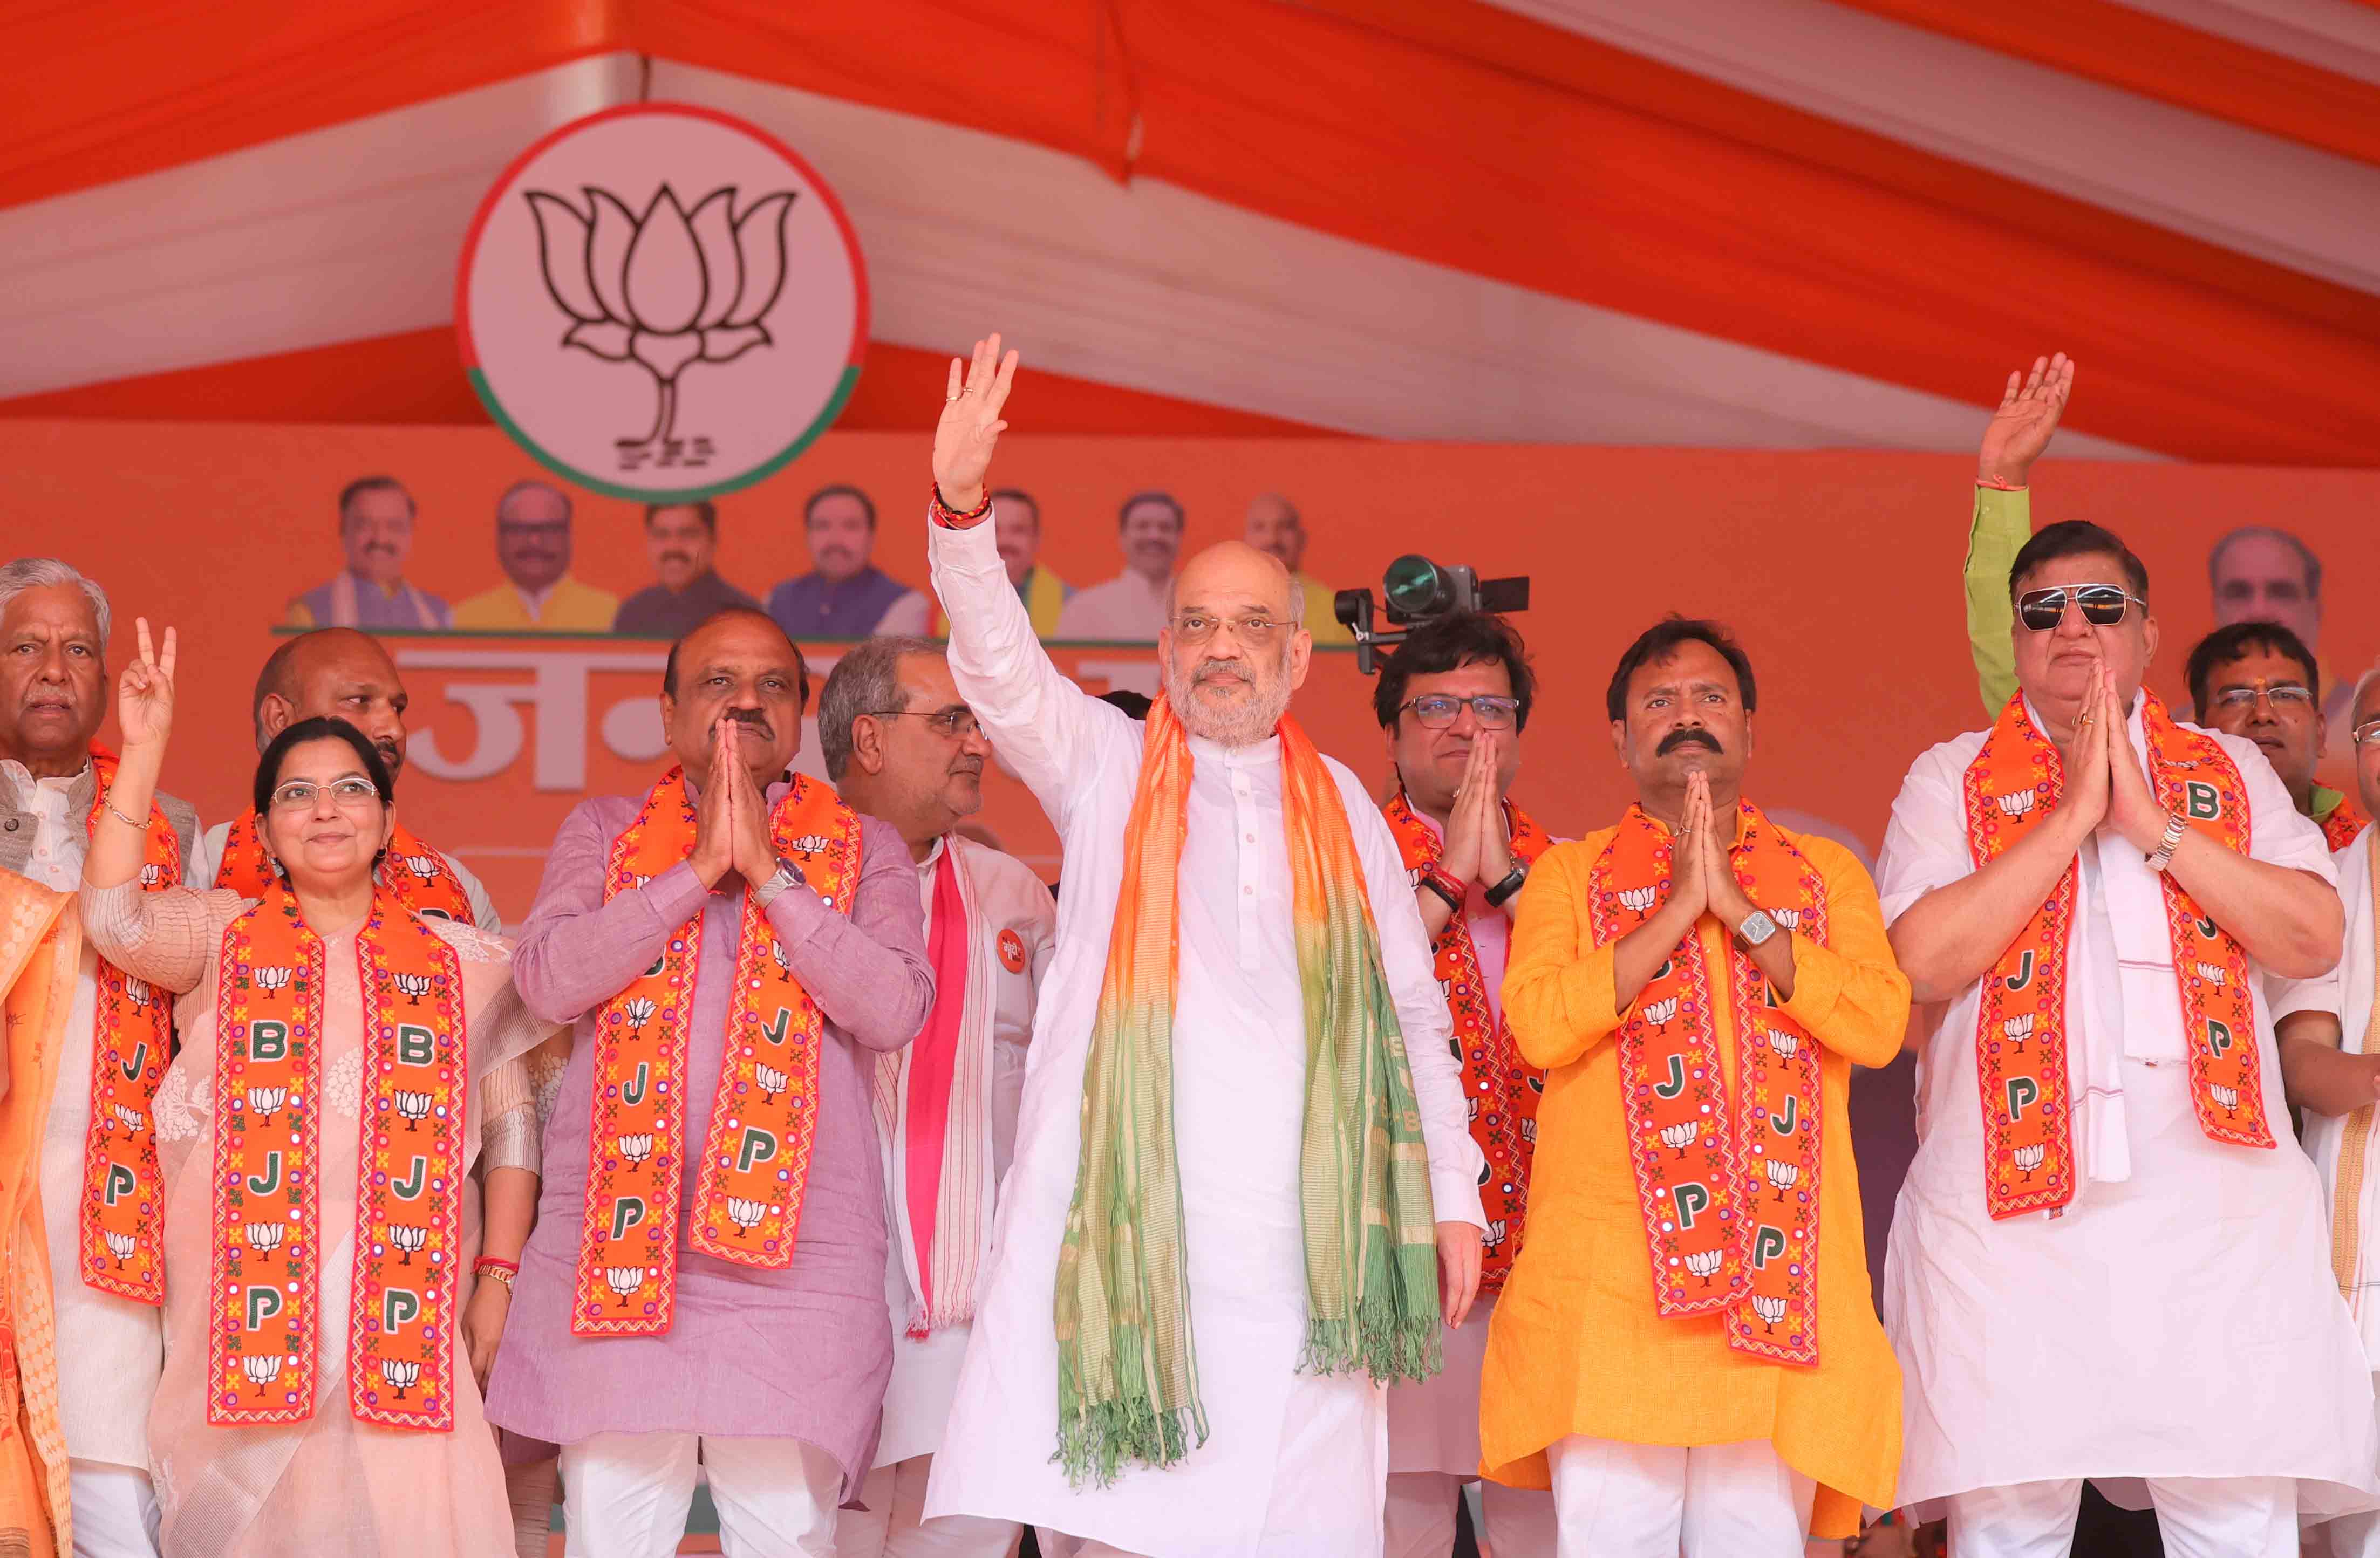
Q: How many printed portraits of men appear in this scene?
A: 8